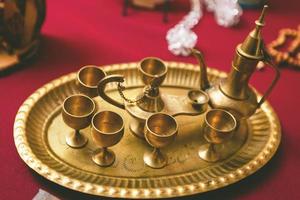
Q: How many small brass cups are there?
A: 6